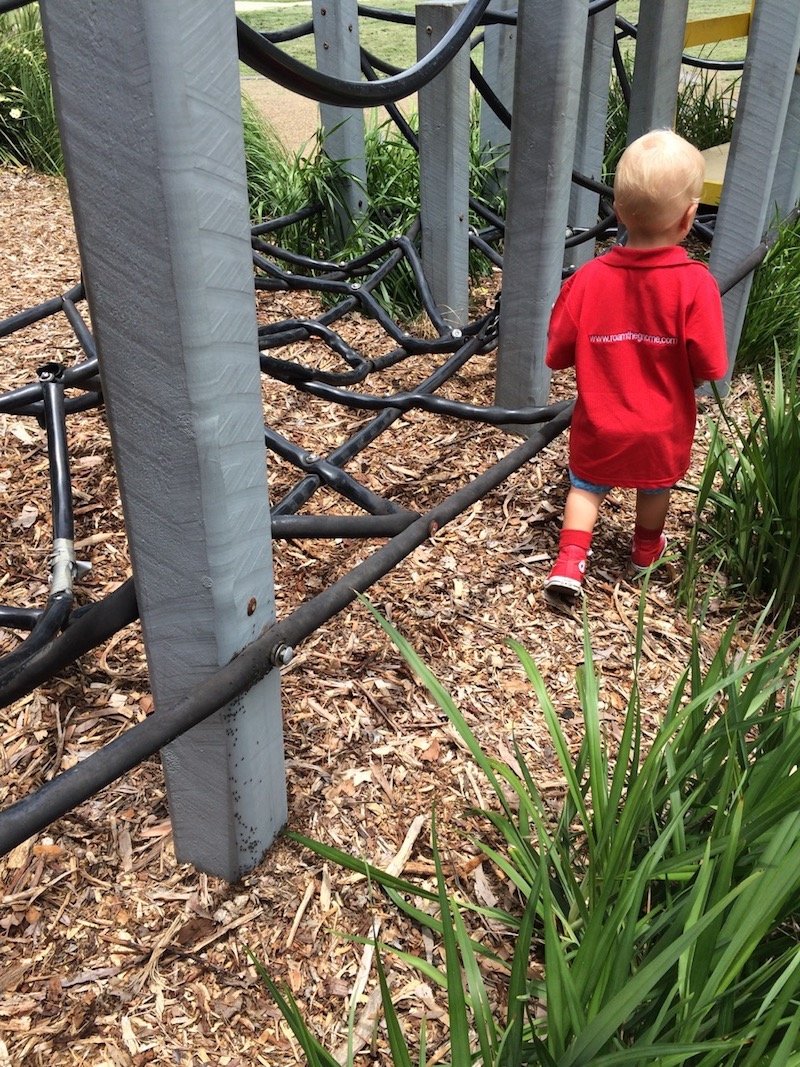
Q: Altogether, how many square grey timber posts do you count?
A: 9